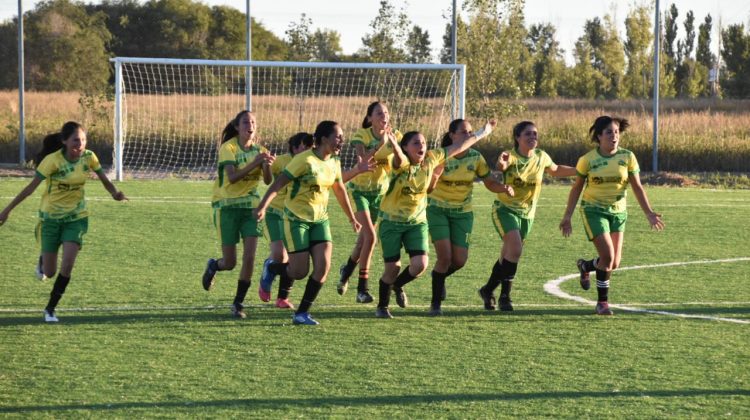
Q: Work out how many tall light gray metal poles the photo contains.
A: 4